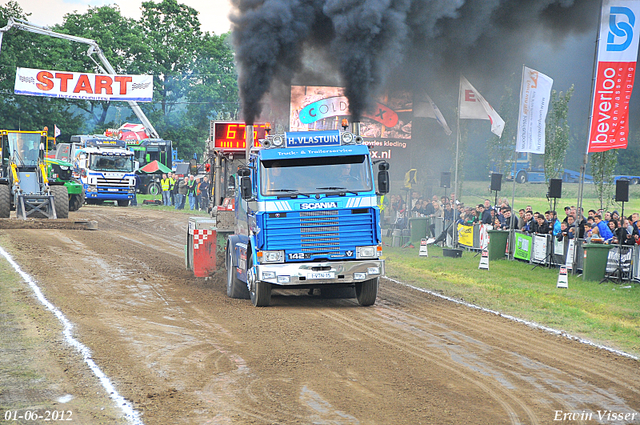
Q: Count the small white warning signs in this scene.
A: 3